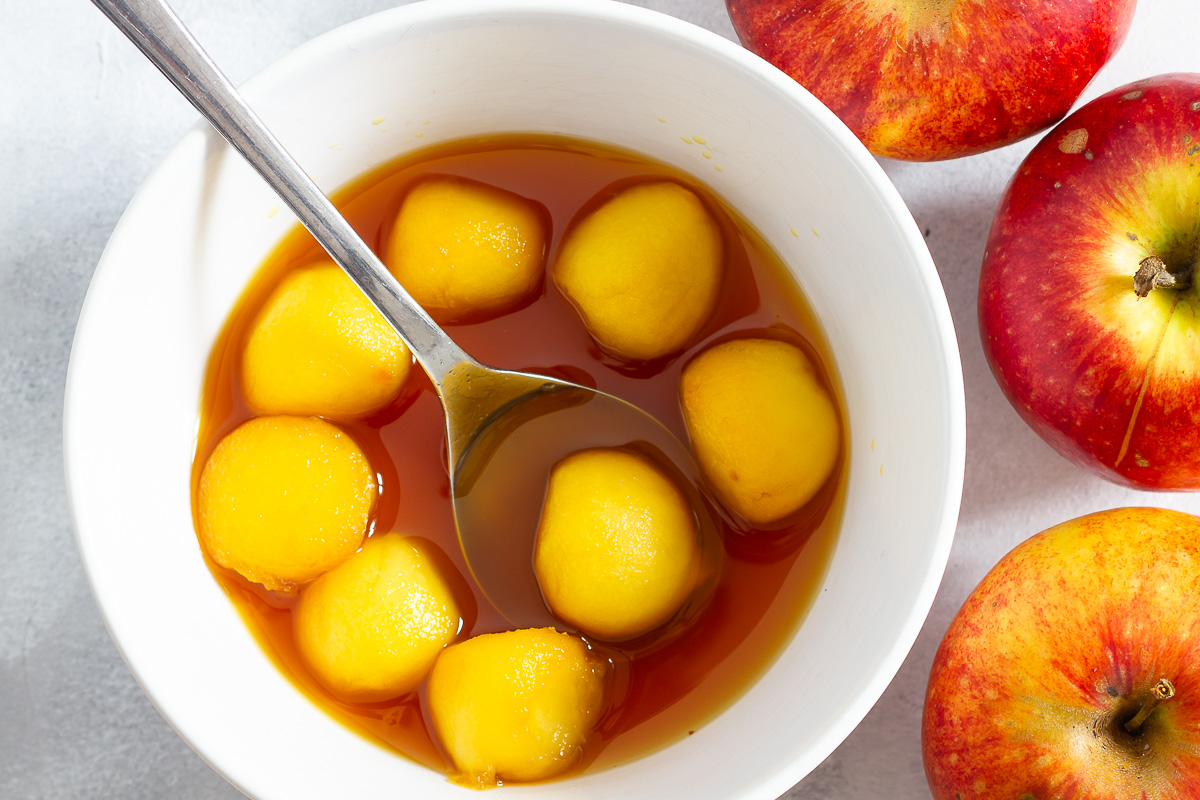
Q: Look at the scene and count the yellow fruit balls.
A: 8